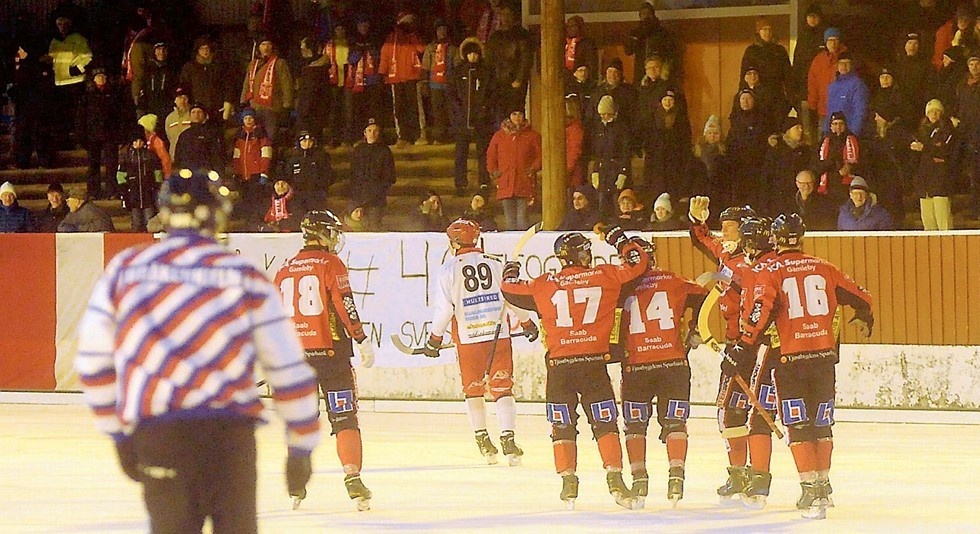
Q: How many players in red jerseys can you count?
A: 6